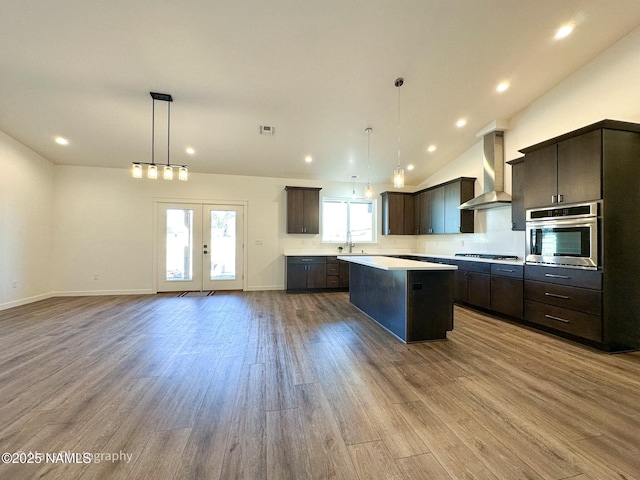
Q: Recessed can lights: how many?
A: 8